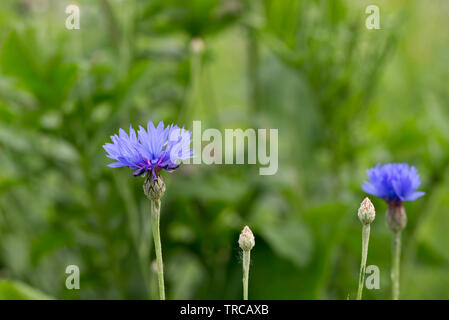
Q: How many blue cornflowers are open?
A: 2